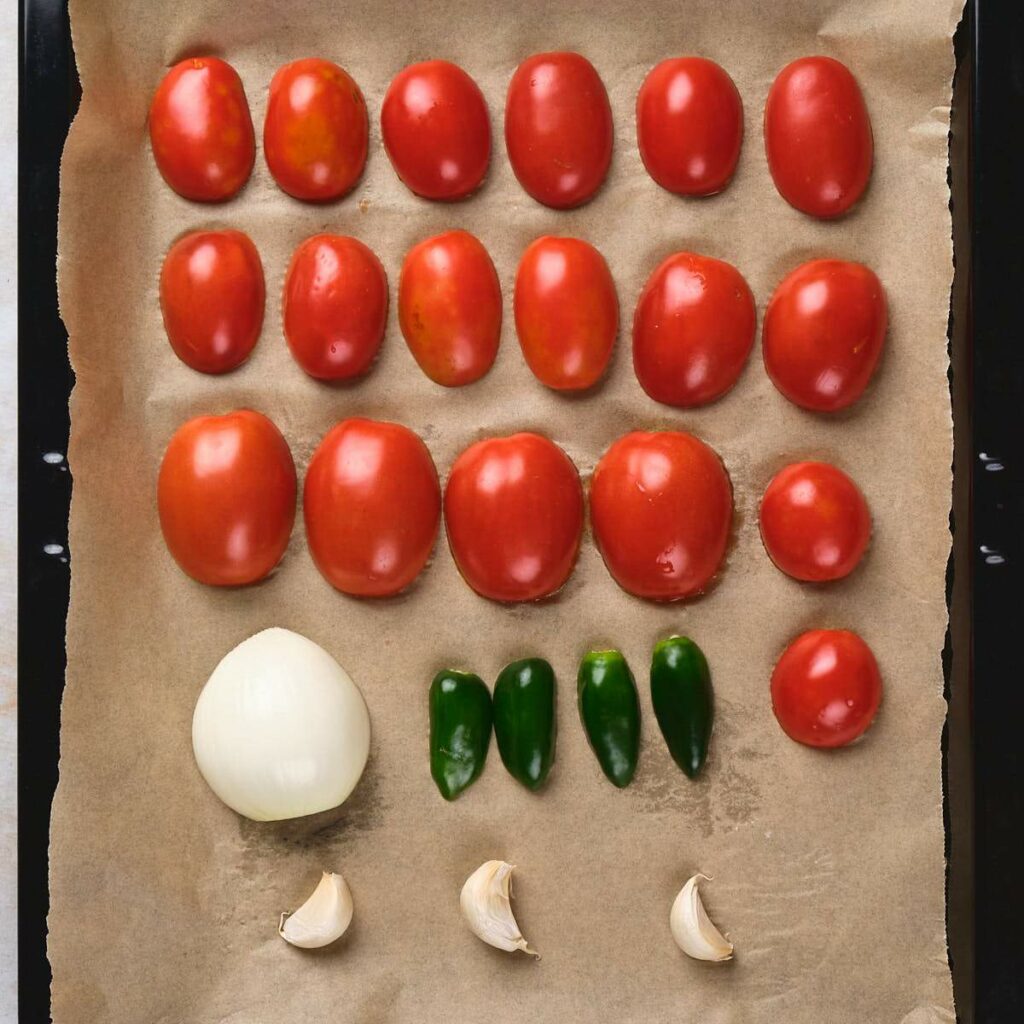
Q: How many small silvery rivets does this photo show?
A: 4